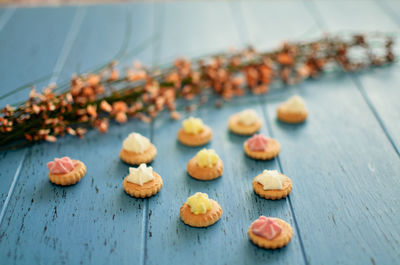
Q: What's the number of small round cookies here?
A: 11